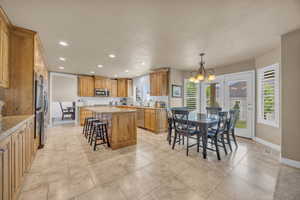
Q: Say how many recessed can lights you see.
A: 9